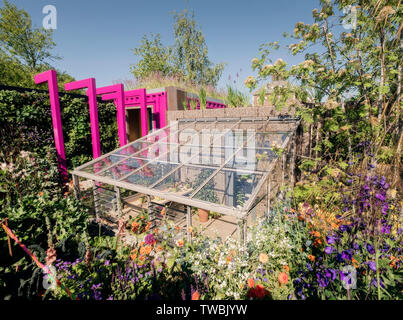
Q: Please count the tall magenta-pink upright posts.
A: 4